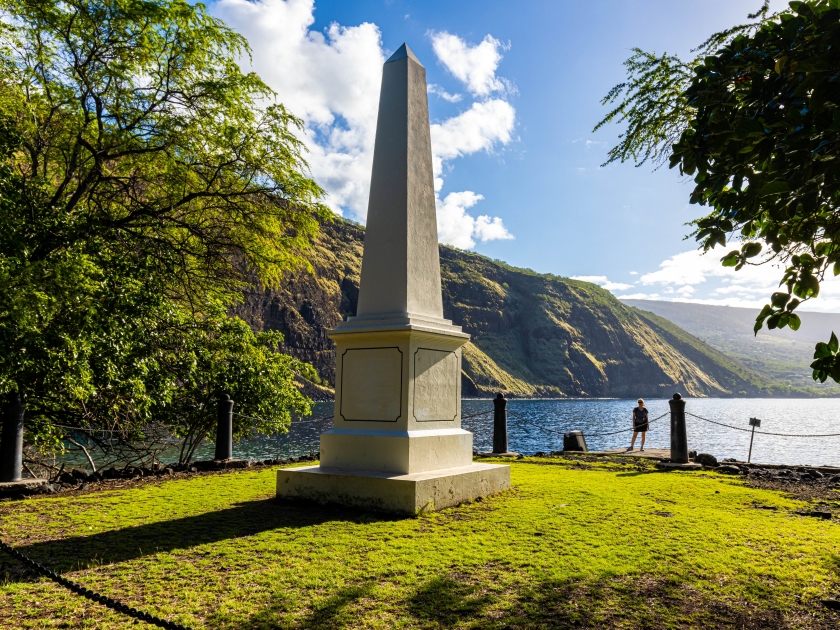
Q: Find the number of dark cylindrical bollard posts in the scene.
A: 4